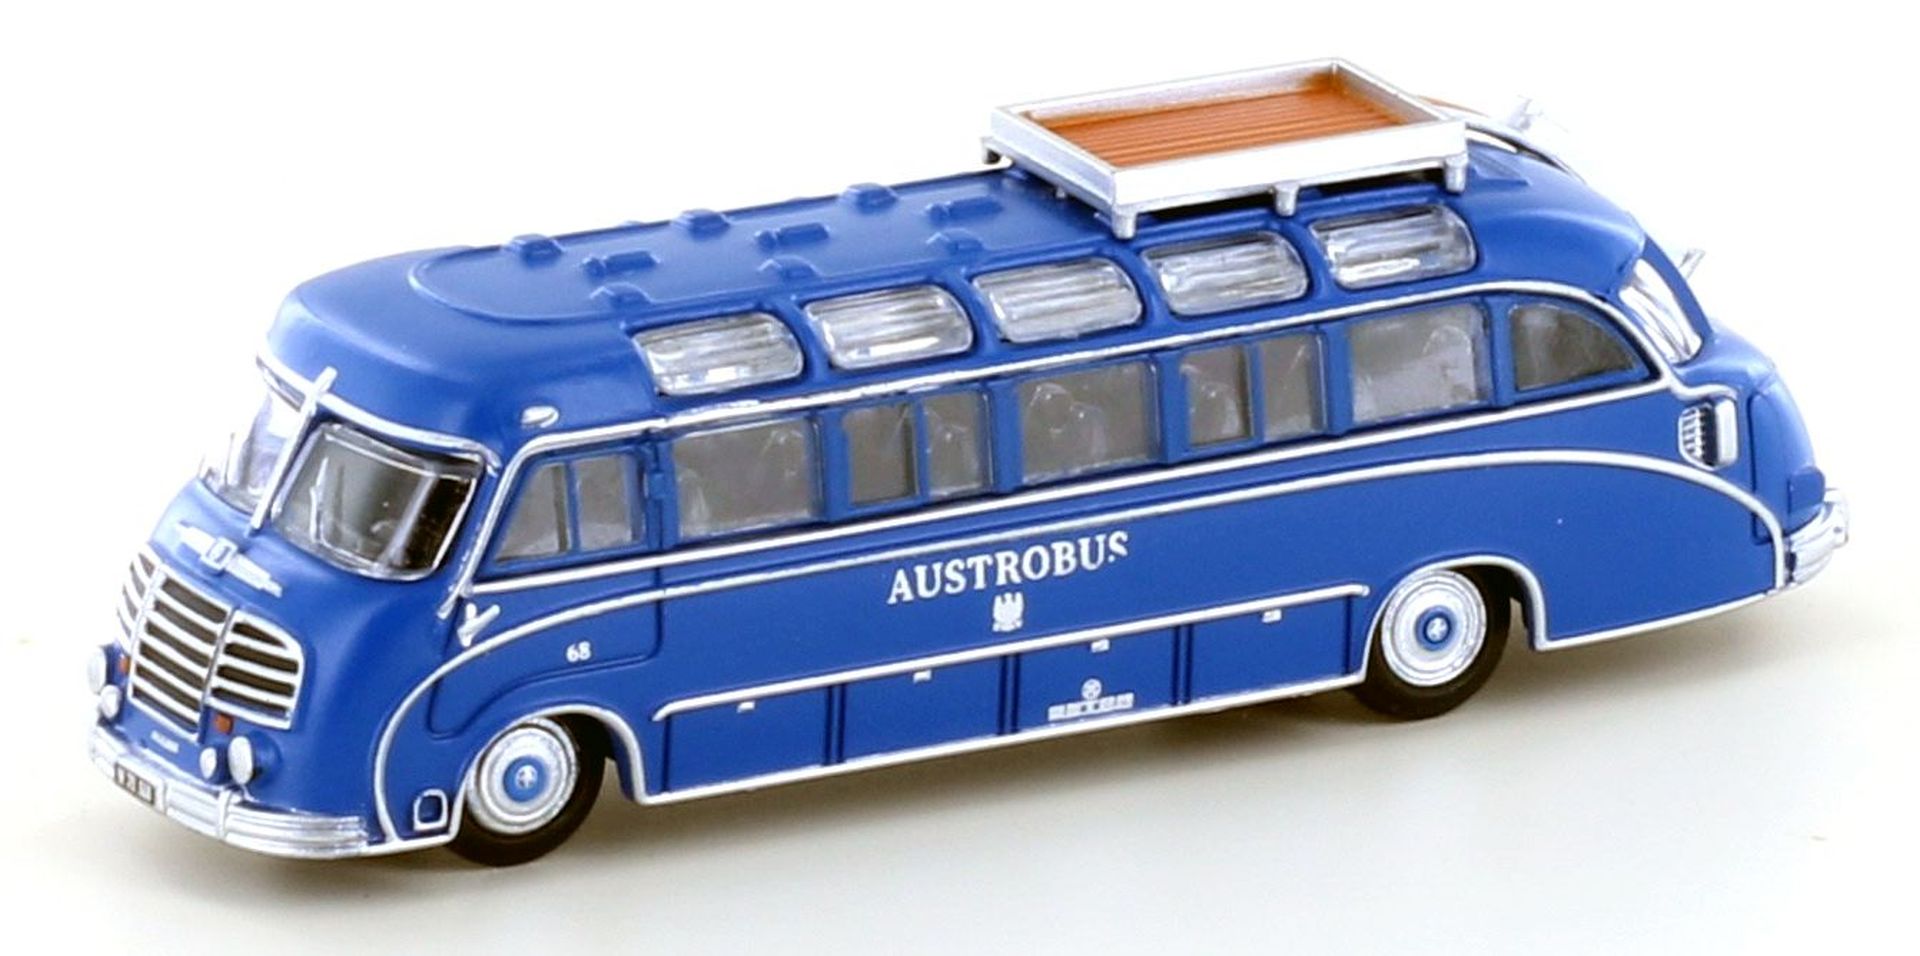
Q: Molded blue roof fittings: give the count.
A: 9